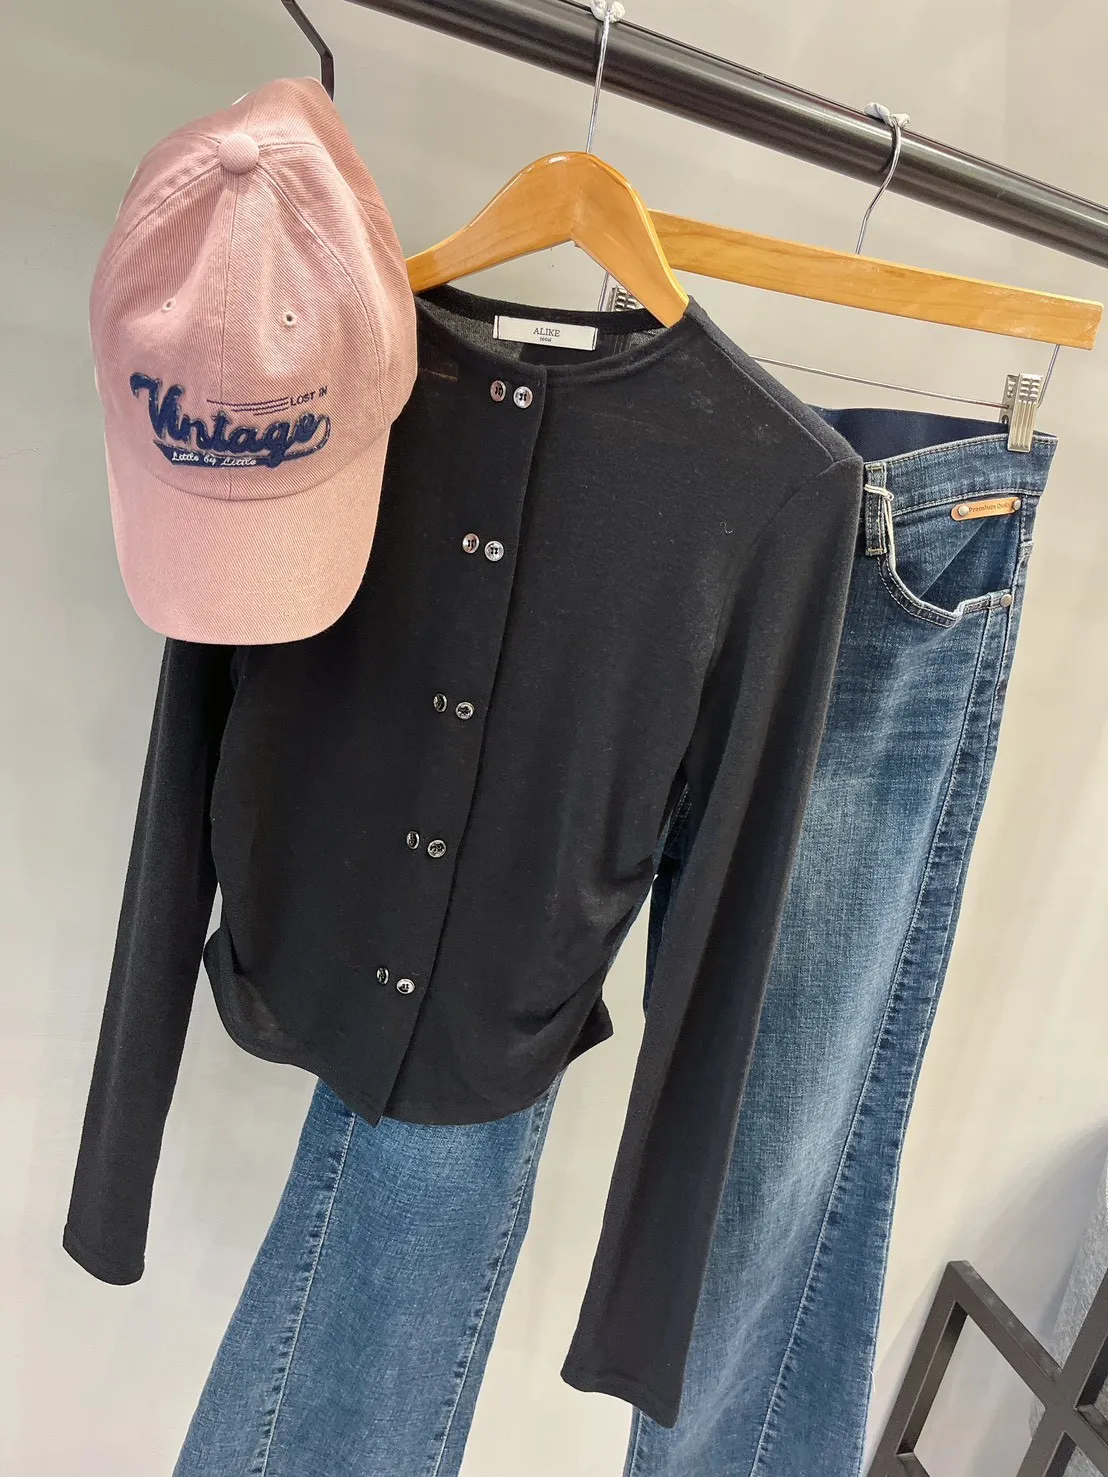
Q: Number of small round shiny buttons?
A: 10